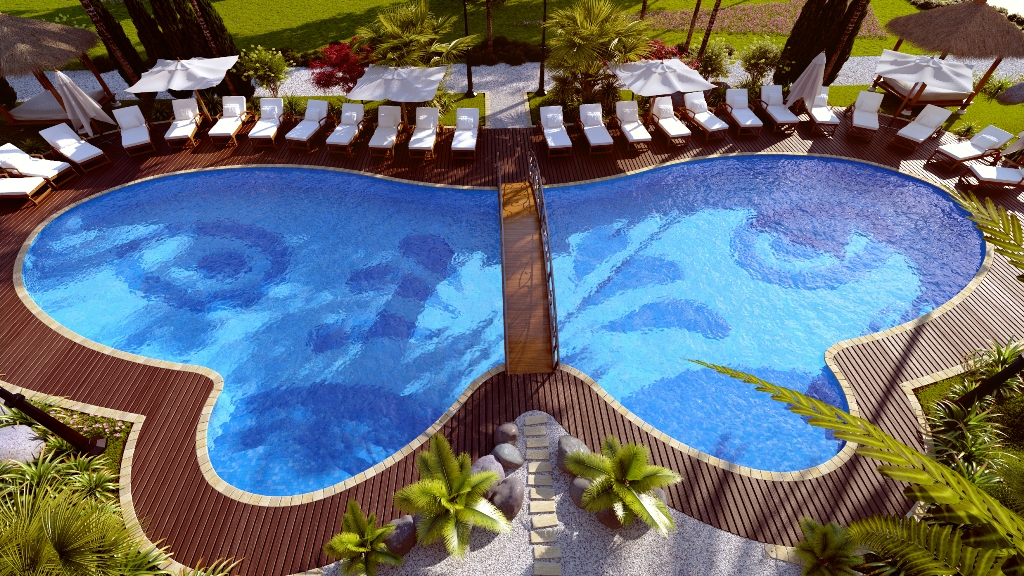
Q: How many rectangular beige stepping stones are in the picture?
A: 12